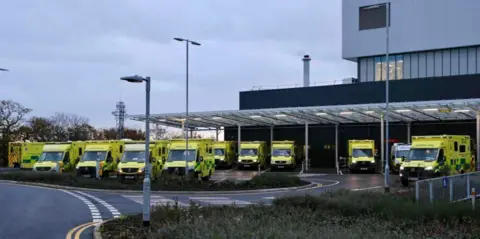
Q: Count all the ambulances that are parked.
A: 11